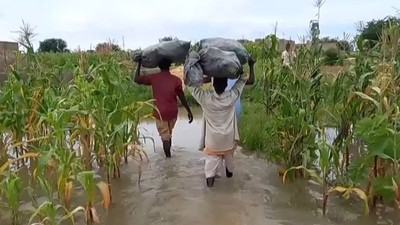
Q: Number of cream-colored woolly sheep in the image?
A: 0